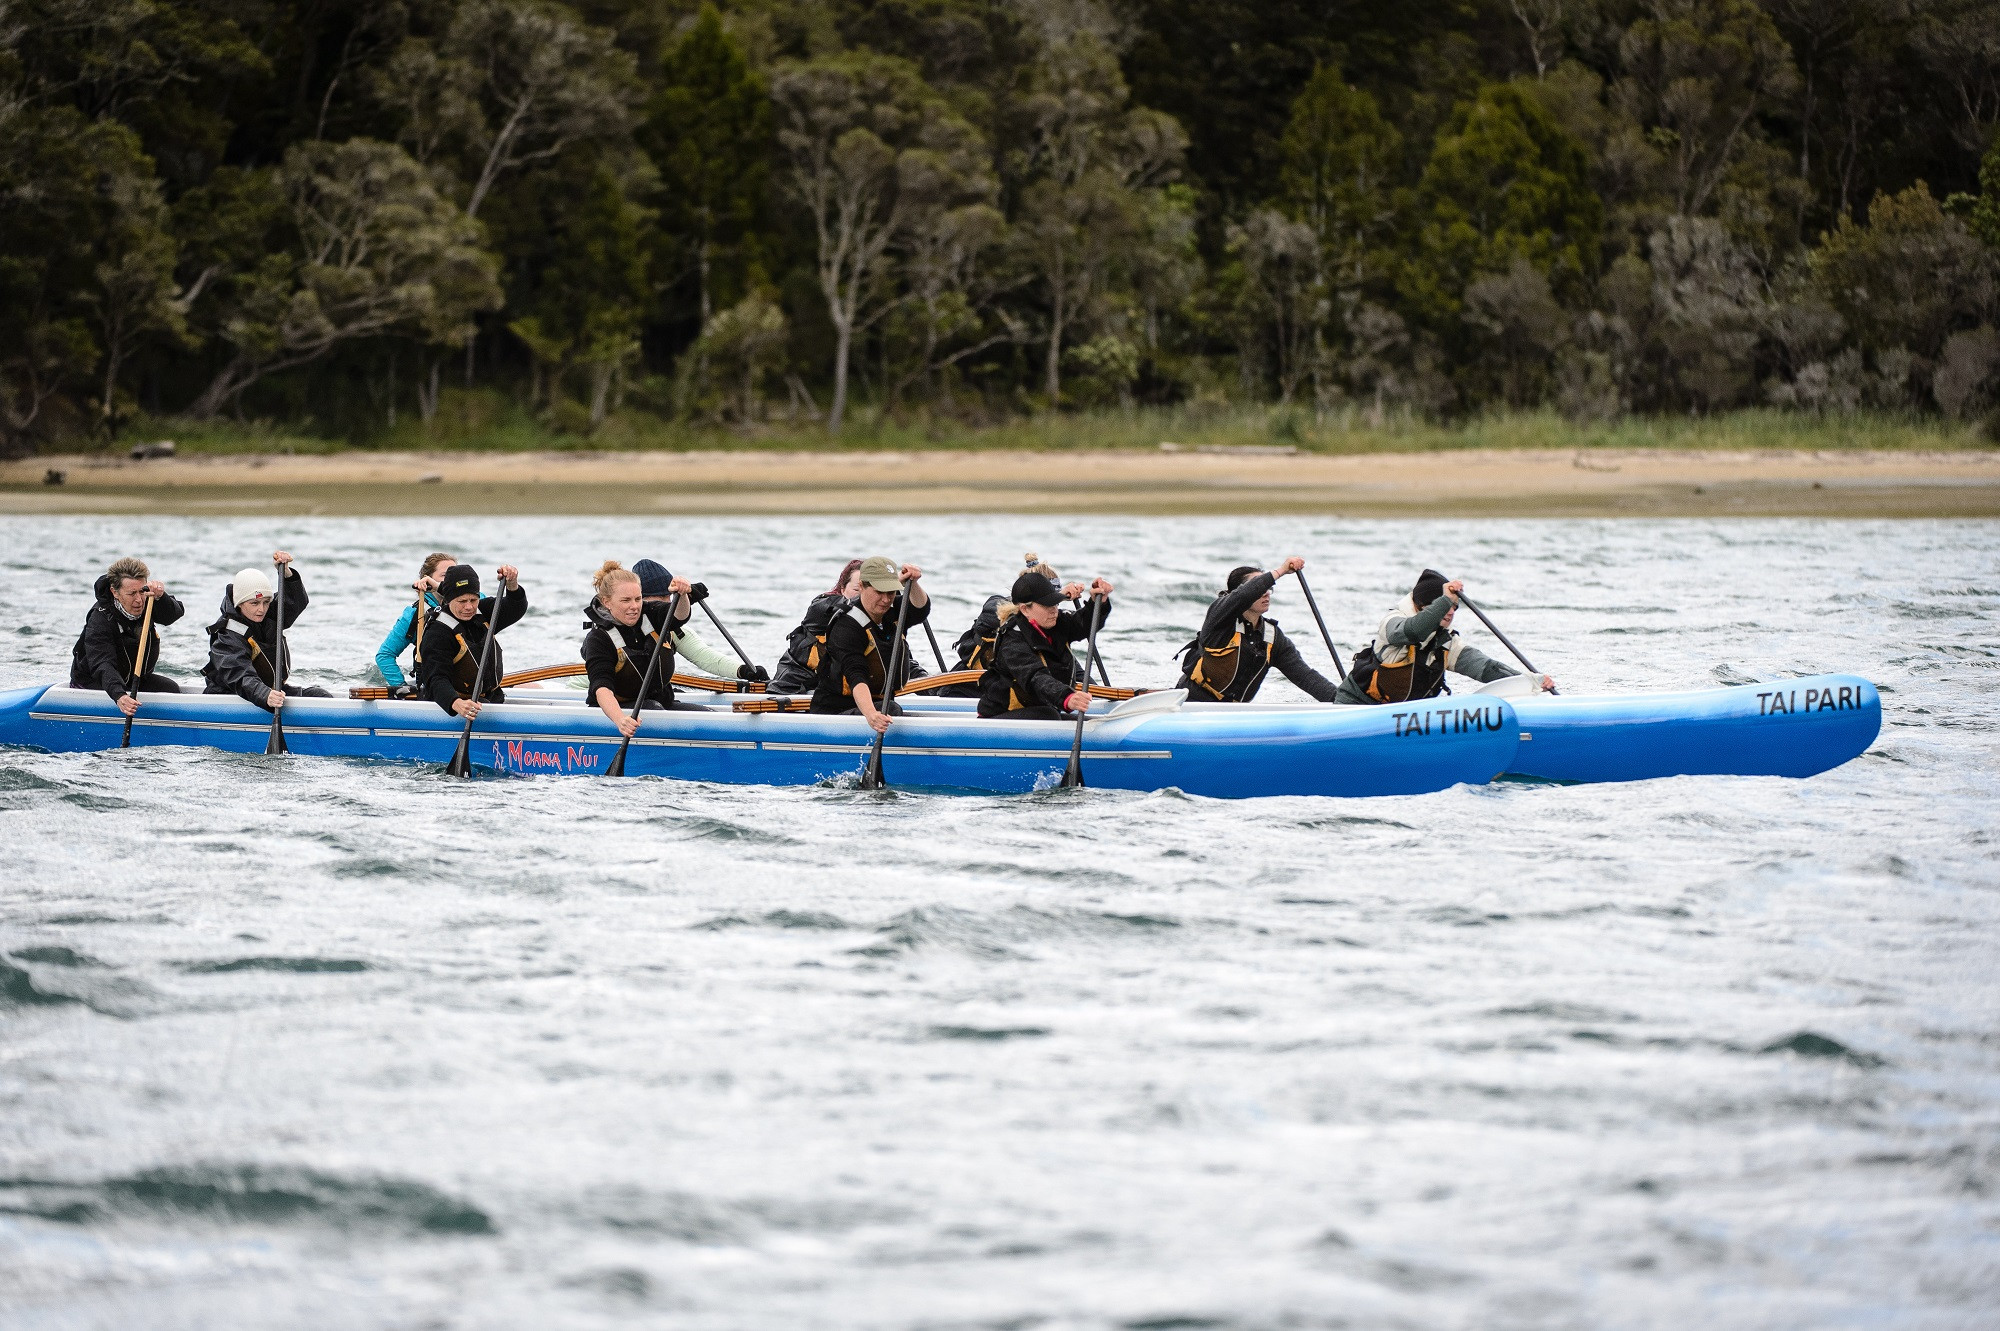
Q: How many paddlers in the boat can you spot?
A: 12